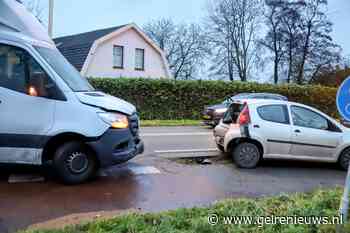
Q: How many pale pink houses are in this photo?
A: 1